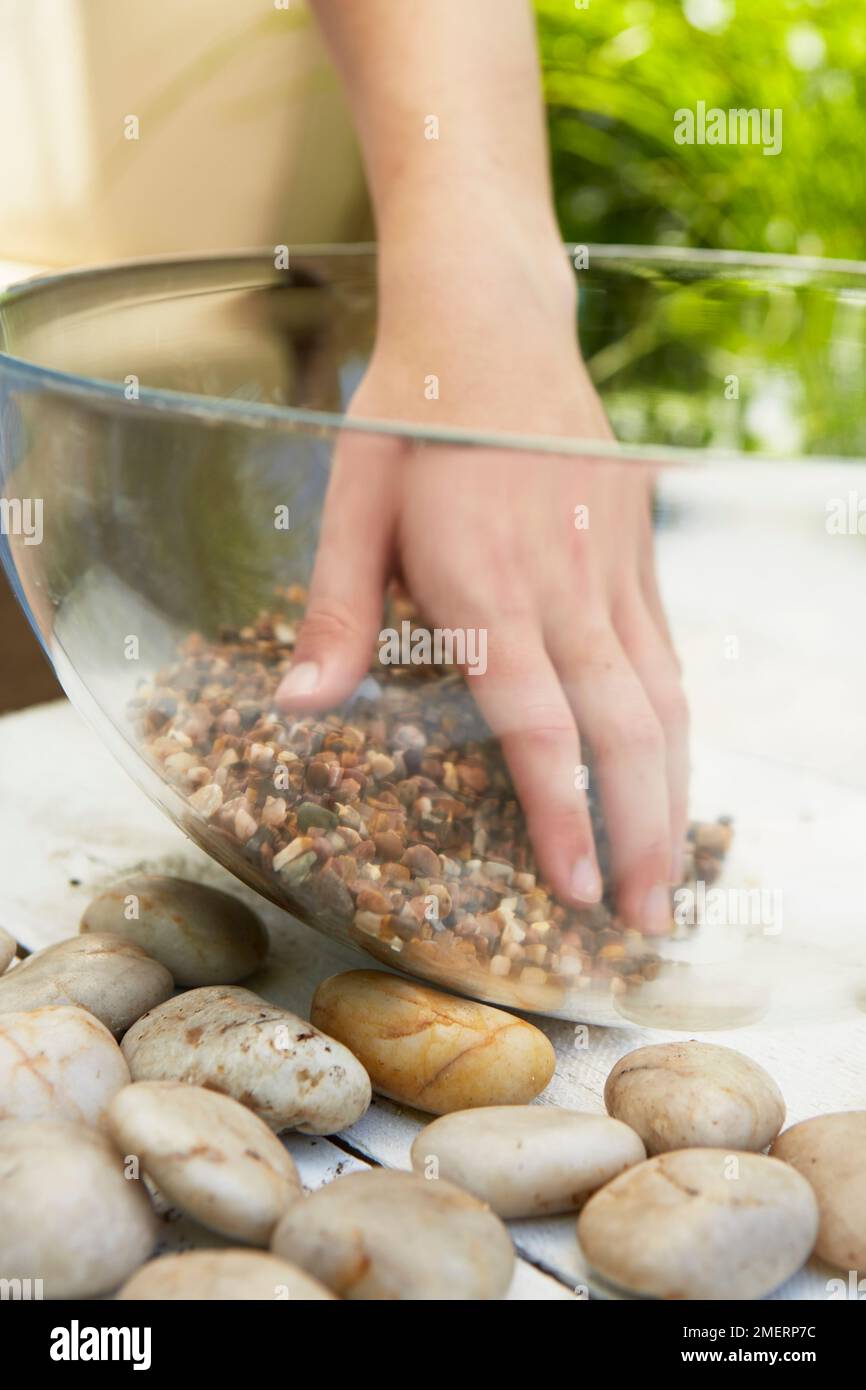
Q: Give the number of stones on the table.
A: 14